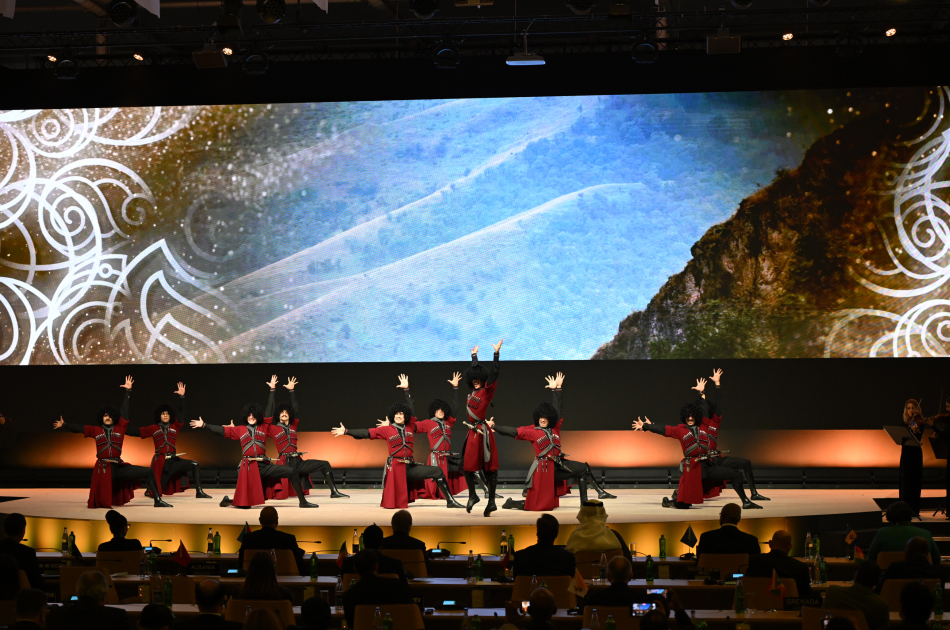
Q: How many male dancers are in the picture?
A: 11